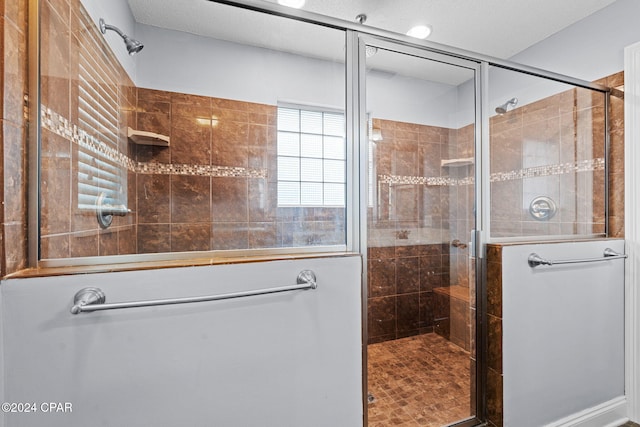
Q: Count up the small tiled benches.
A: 1